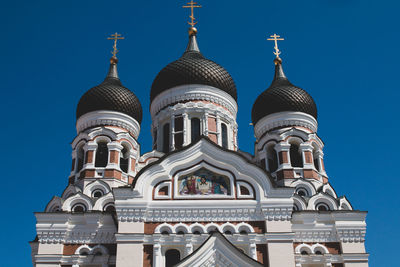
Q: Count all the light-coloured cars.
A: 0